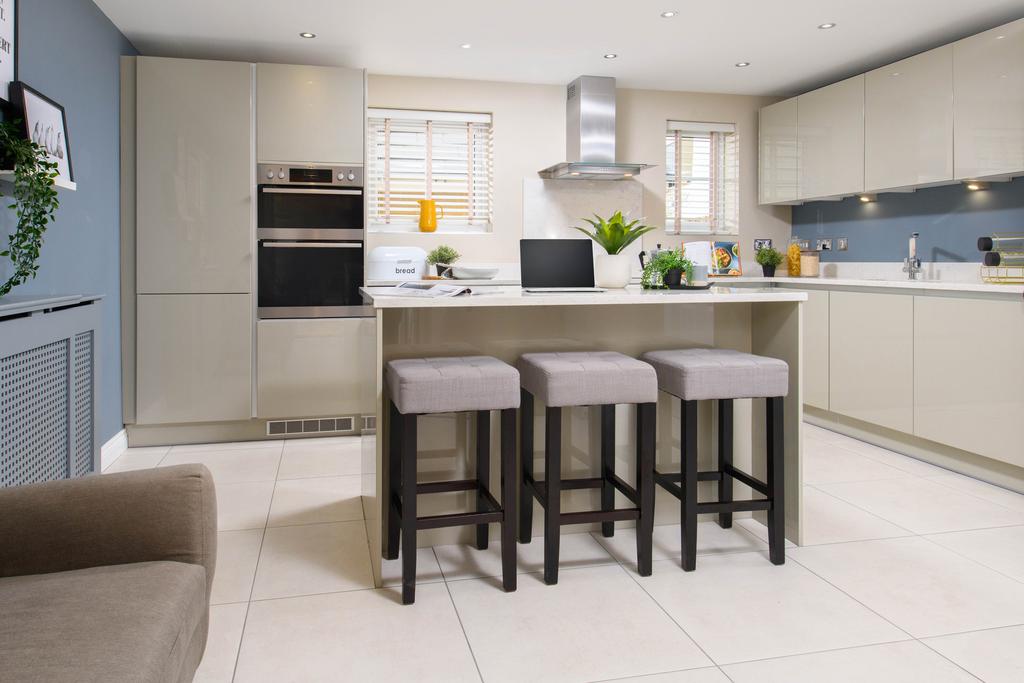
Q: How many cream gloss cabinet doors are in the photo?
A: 11